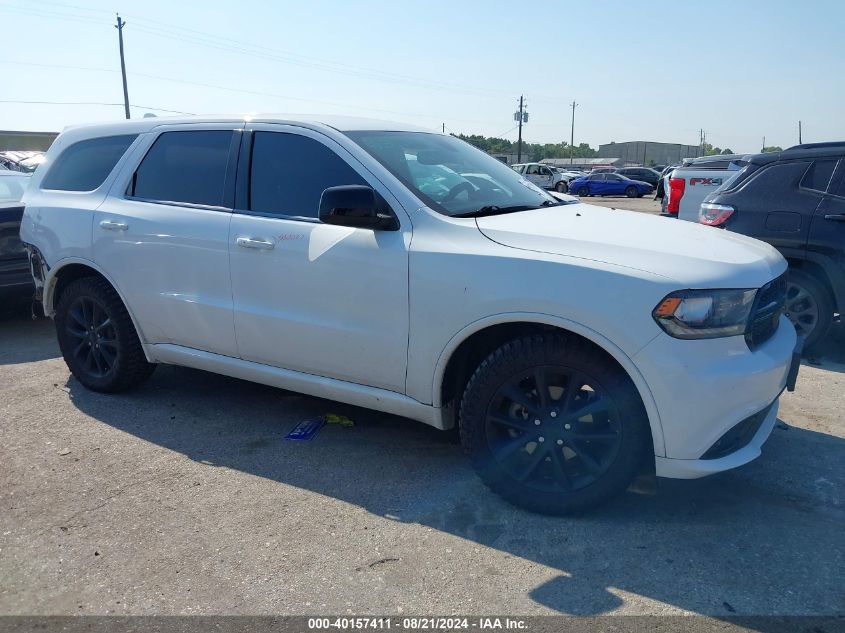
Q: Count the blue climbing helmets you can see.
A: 0